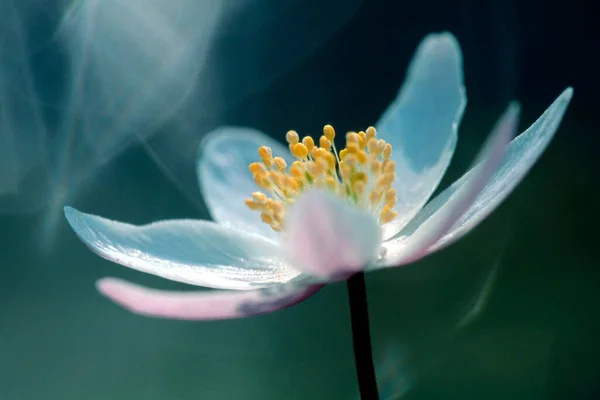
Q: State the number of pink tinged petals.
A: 3